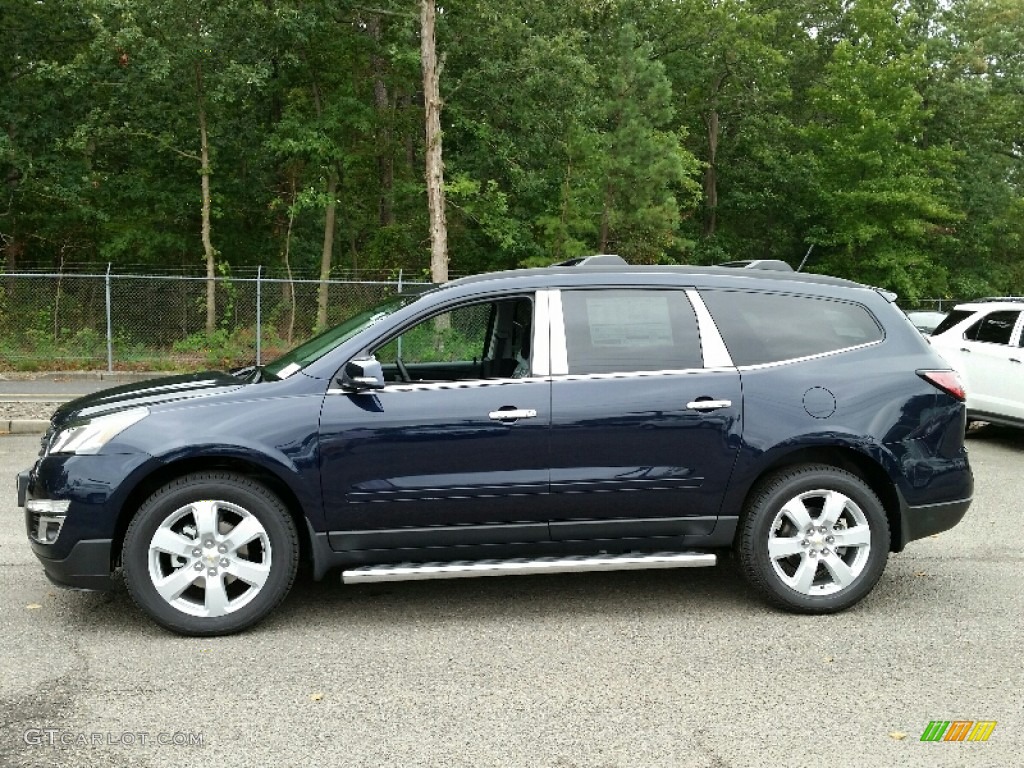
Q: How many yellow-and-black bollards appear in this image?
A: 0